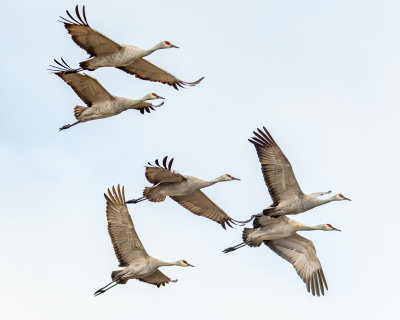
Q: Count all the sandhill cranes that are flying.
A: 6